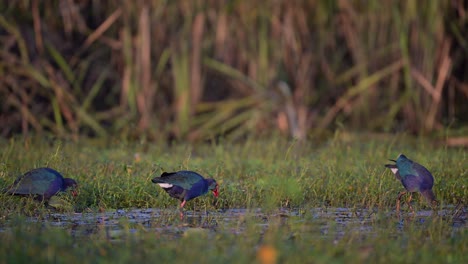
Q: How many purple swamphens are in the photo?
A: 3